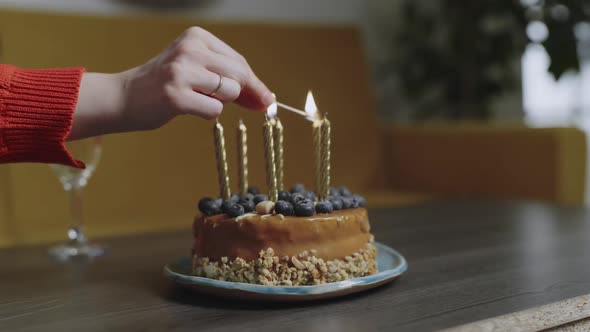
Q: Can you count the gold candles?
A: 6